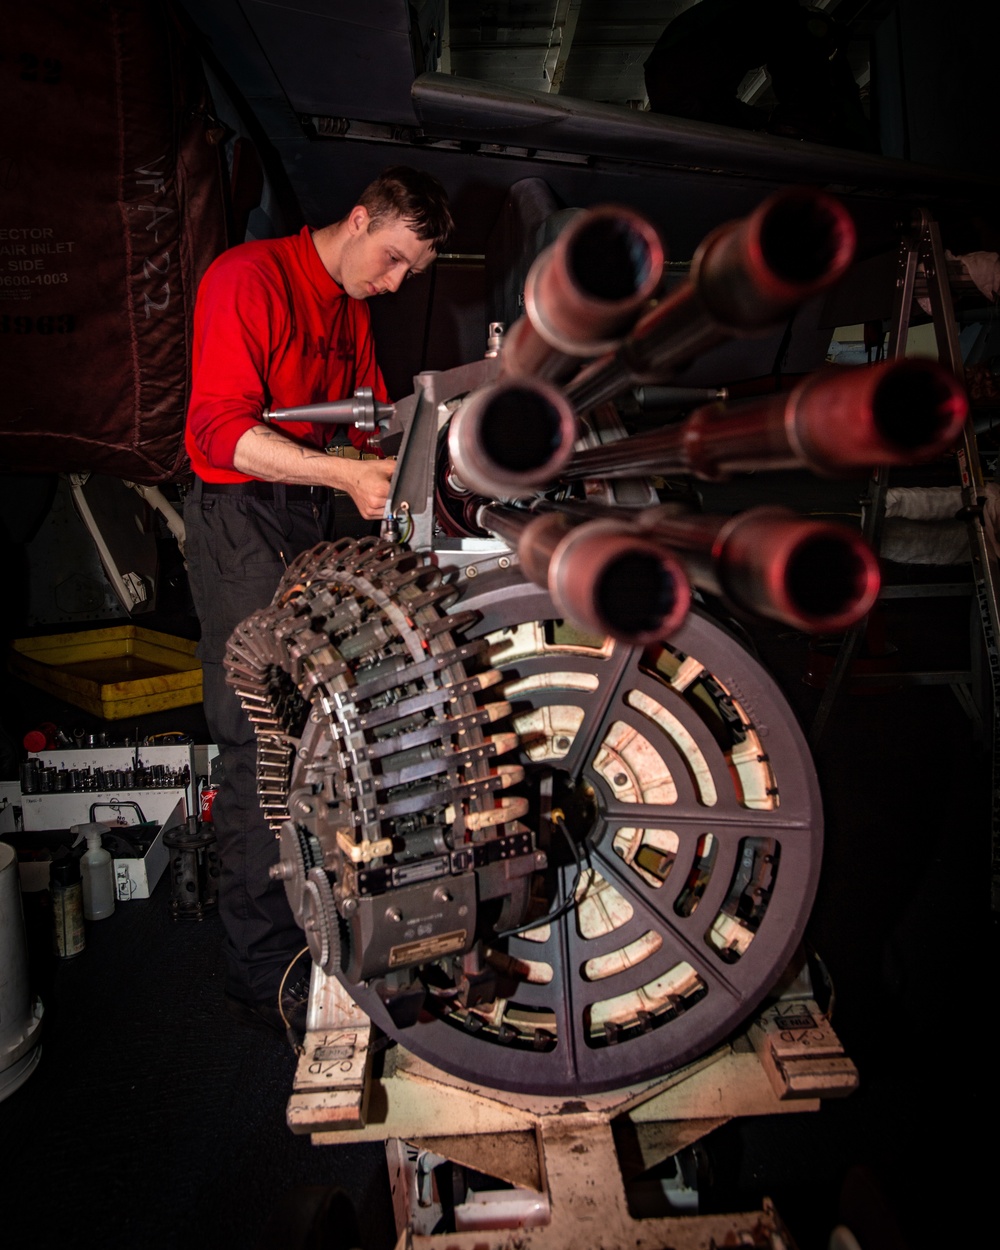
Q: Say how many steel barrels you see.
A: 6